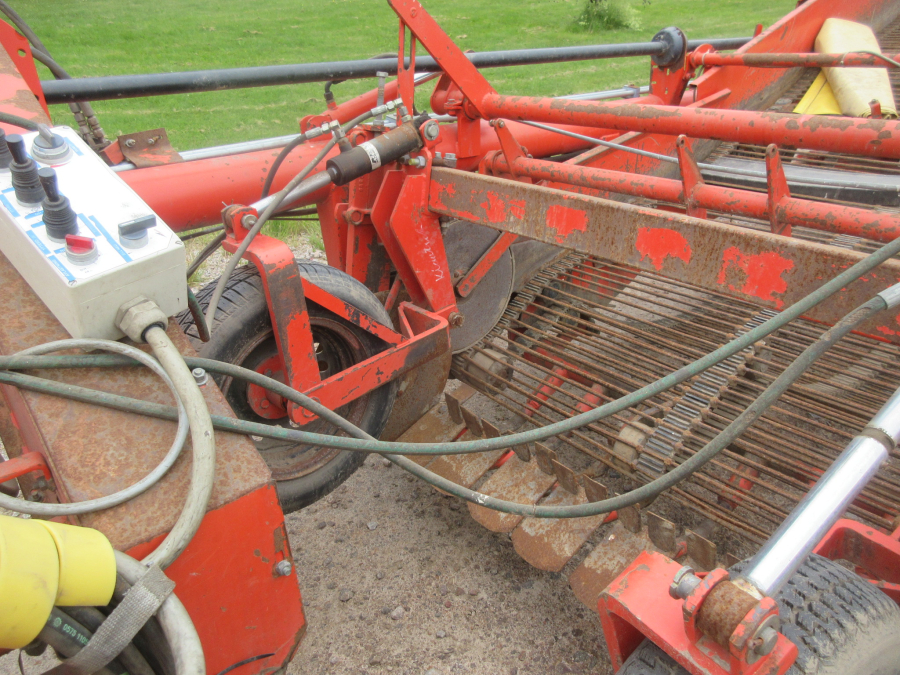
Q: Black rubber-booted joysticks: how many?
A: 3